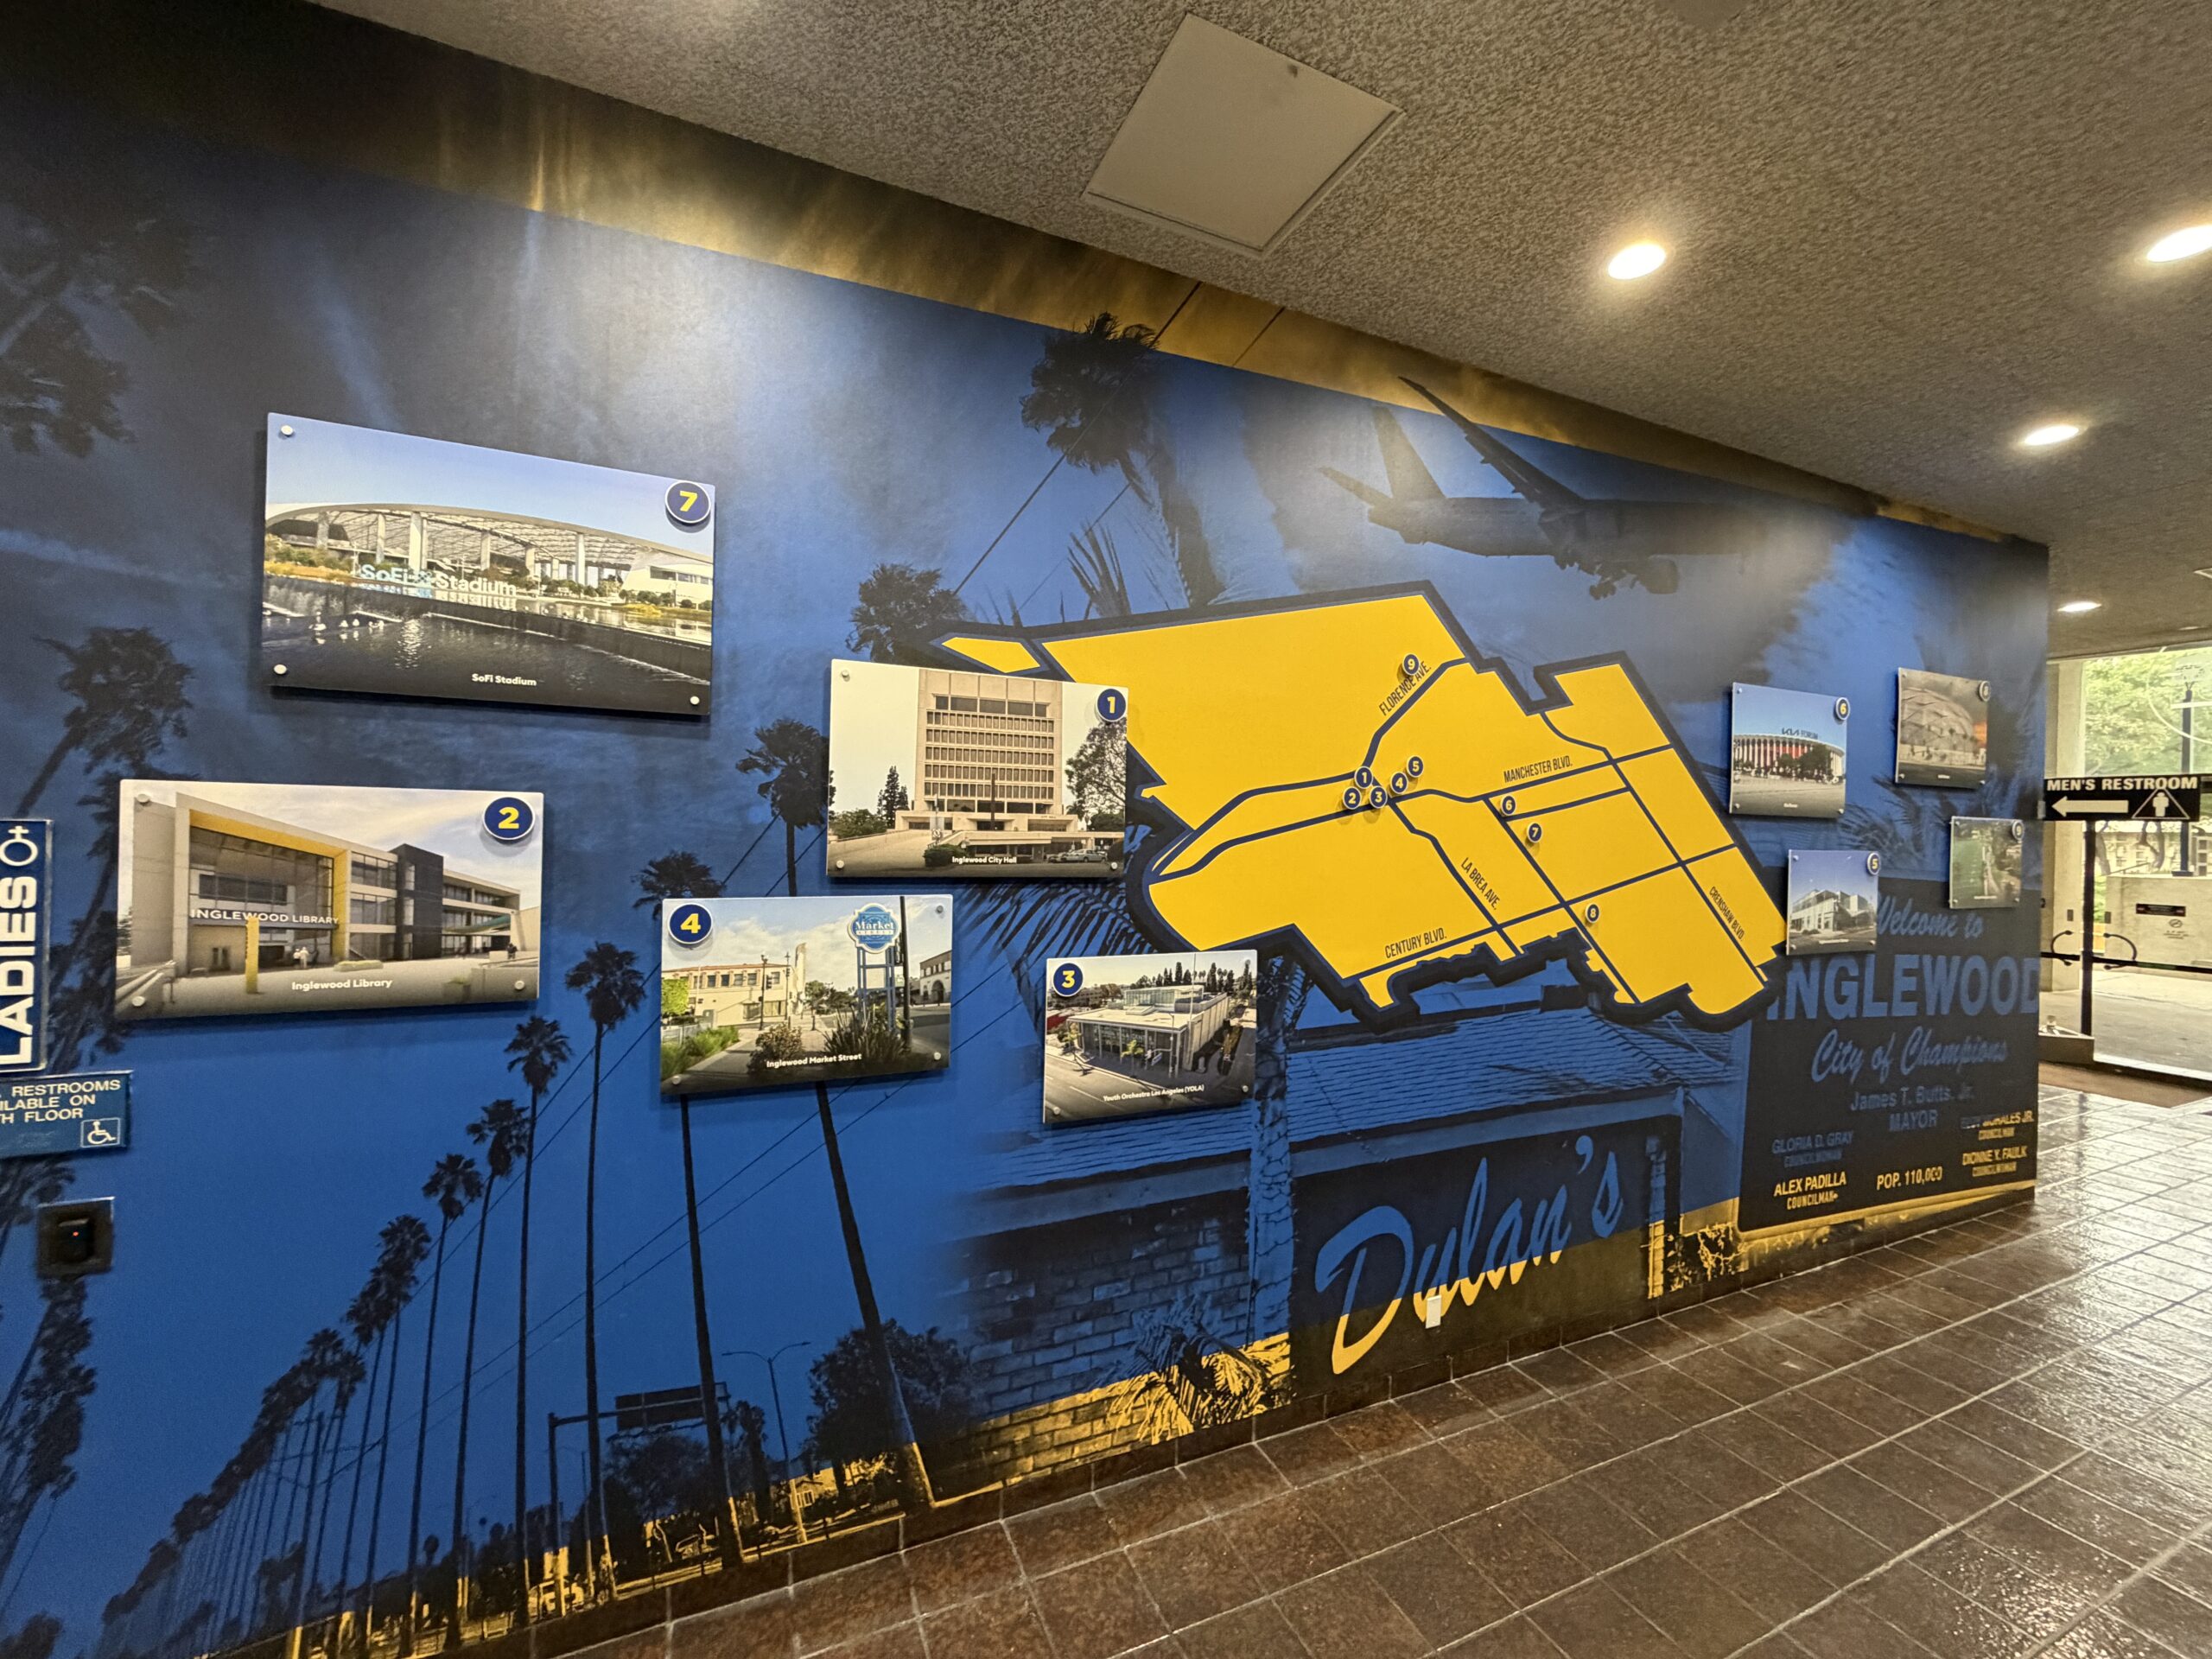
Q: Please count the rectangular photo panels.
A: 9